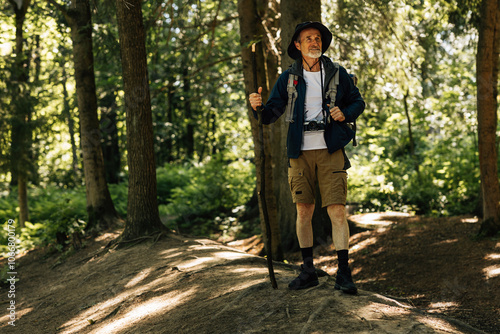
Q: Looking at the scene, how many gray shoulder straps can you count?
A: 2